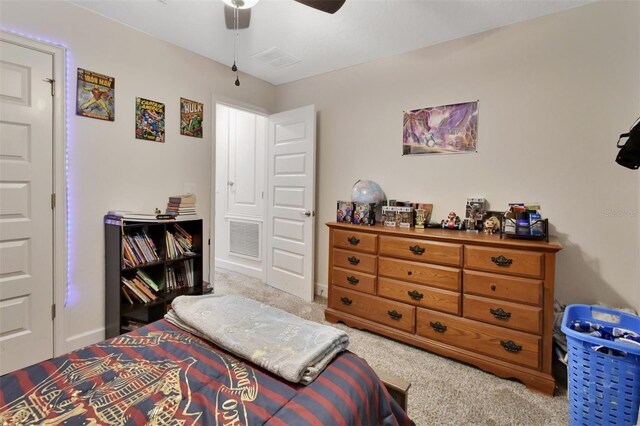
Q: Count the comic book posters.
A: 3